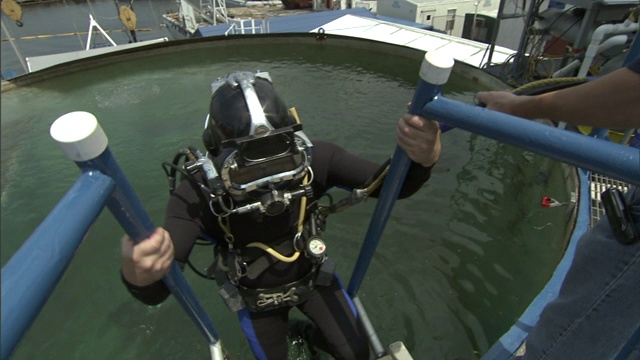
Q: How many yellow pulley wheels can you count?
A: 2